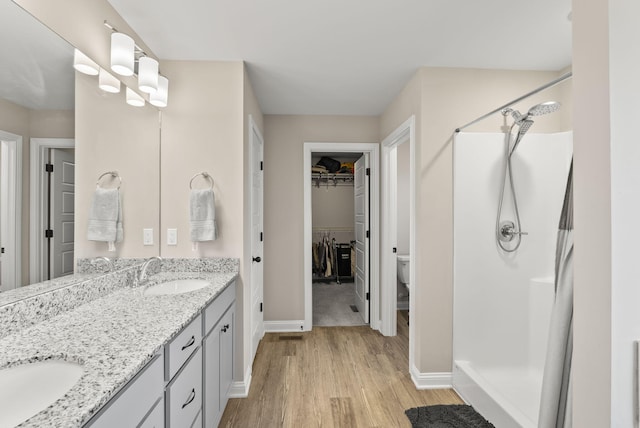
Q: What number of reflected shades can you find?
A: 3